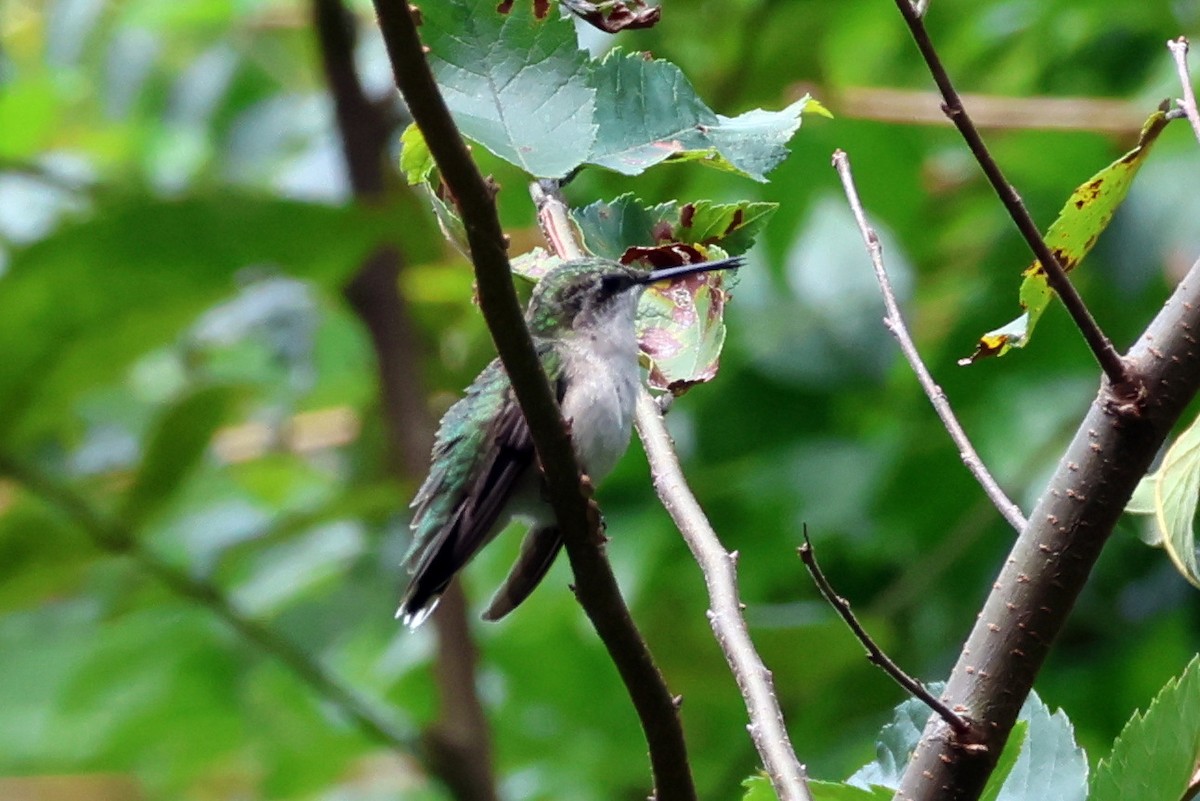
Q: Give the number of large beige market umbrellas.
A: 0